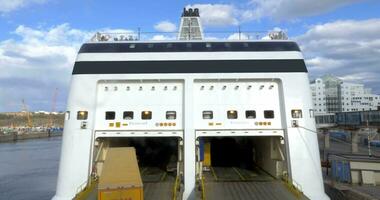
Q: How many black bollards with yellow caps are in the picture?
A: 0